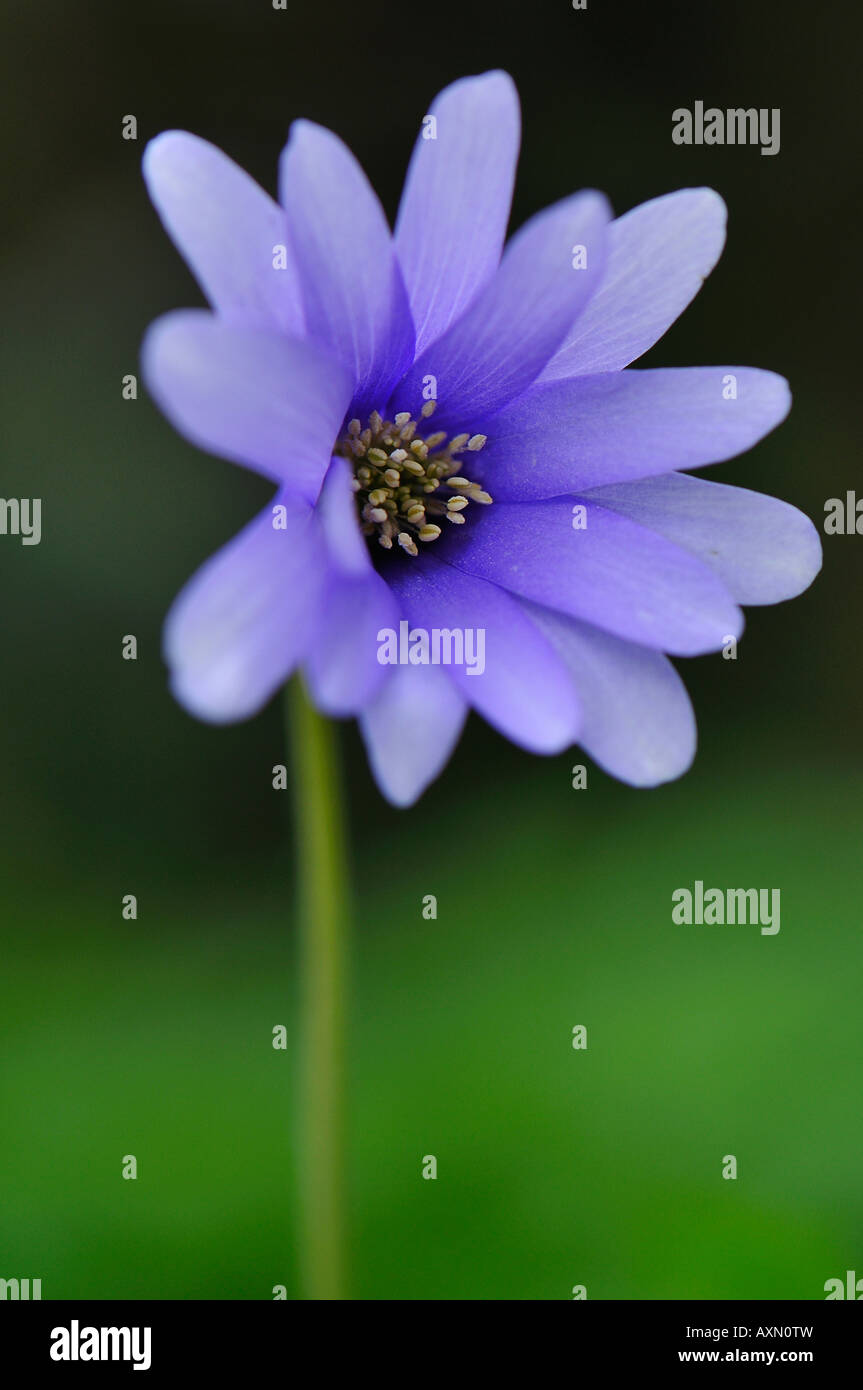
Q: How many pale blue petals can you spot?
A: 14